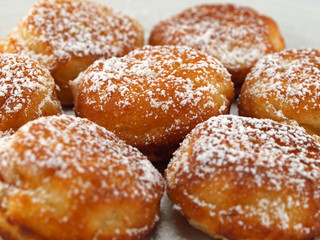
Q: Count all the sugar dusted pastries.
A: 7